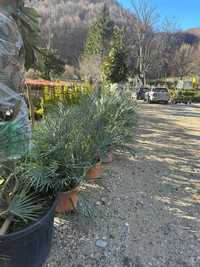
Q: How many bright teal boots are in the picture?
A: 0